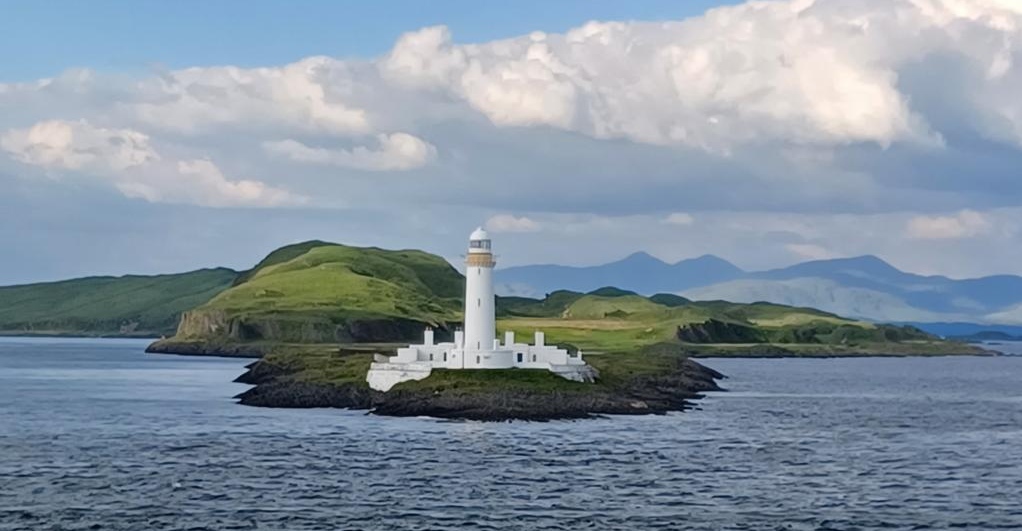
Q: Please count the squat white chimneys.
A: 4